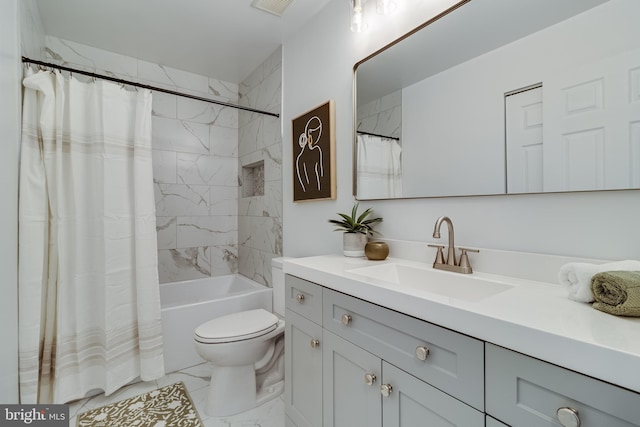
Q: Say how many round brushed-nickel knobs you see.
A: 7